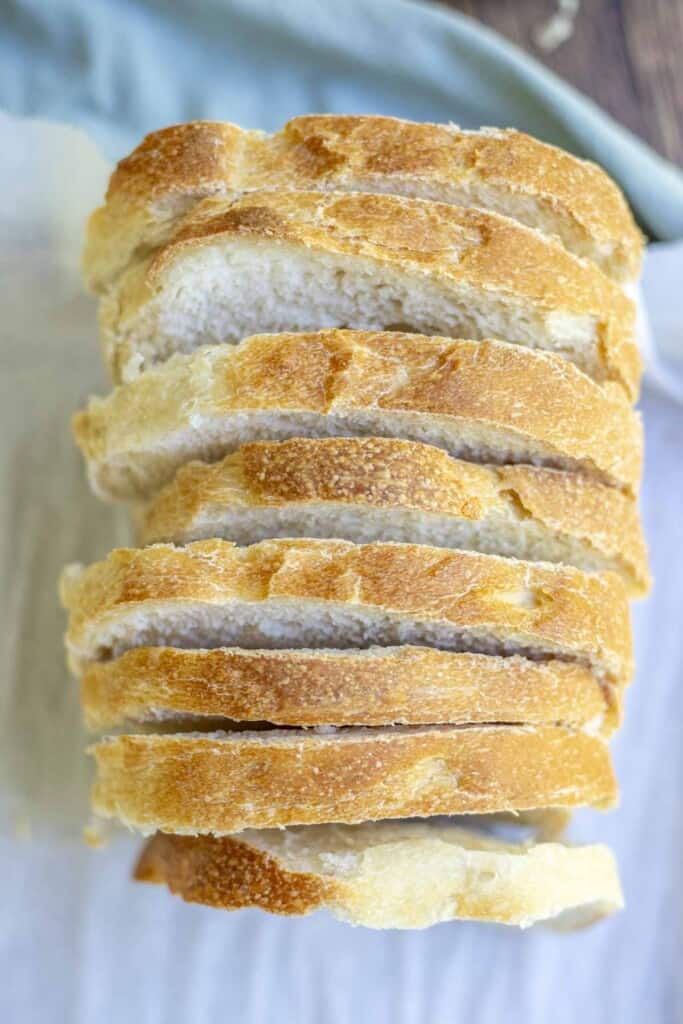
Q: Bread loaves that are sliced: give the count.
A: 1